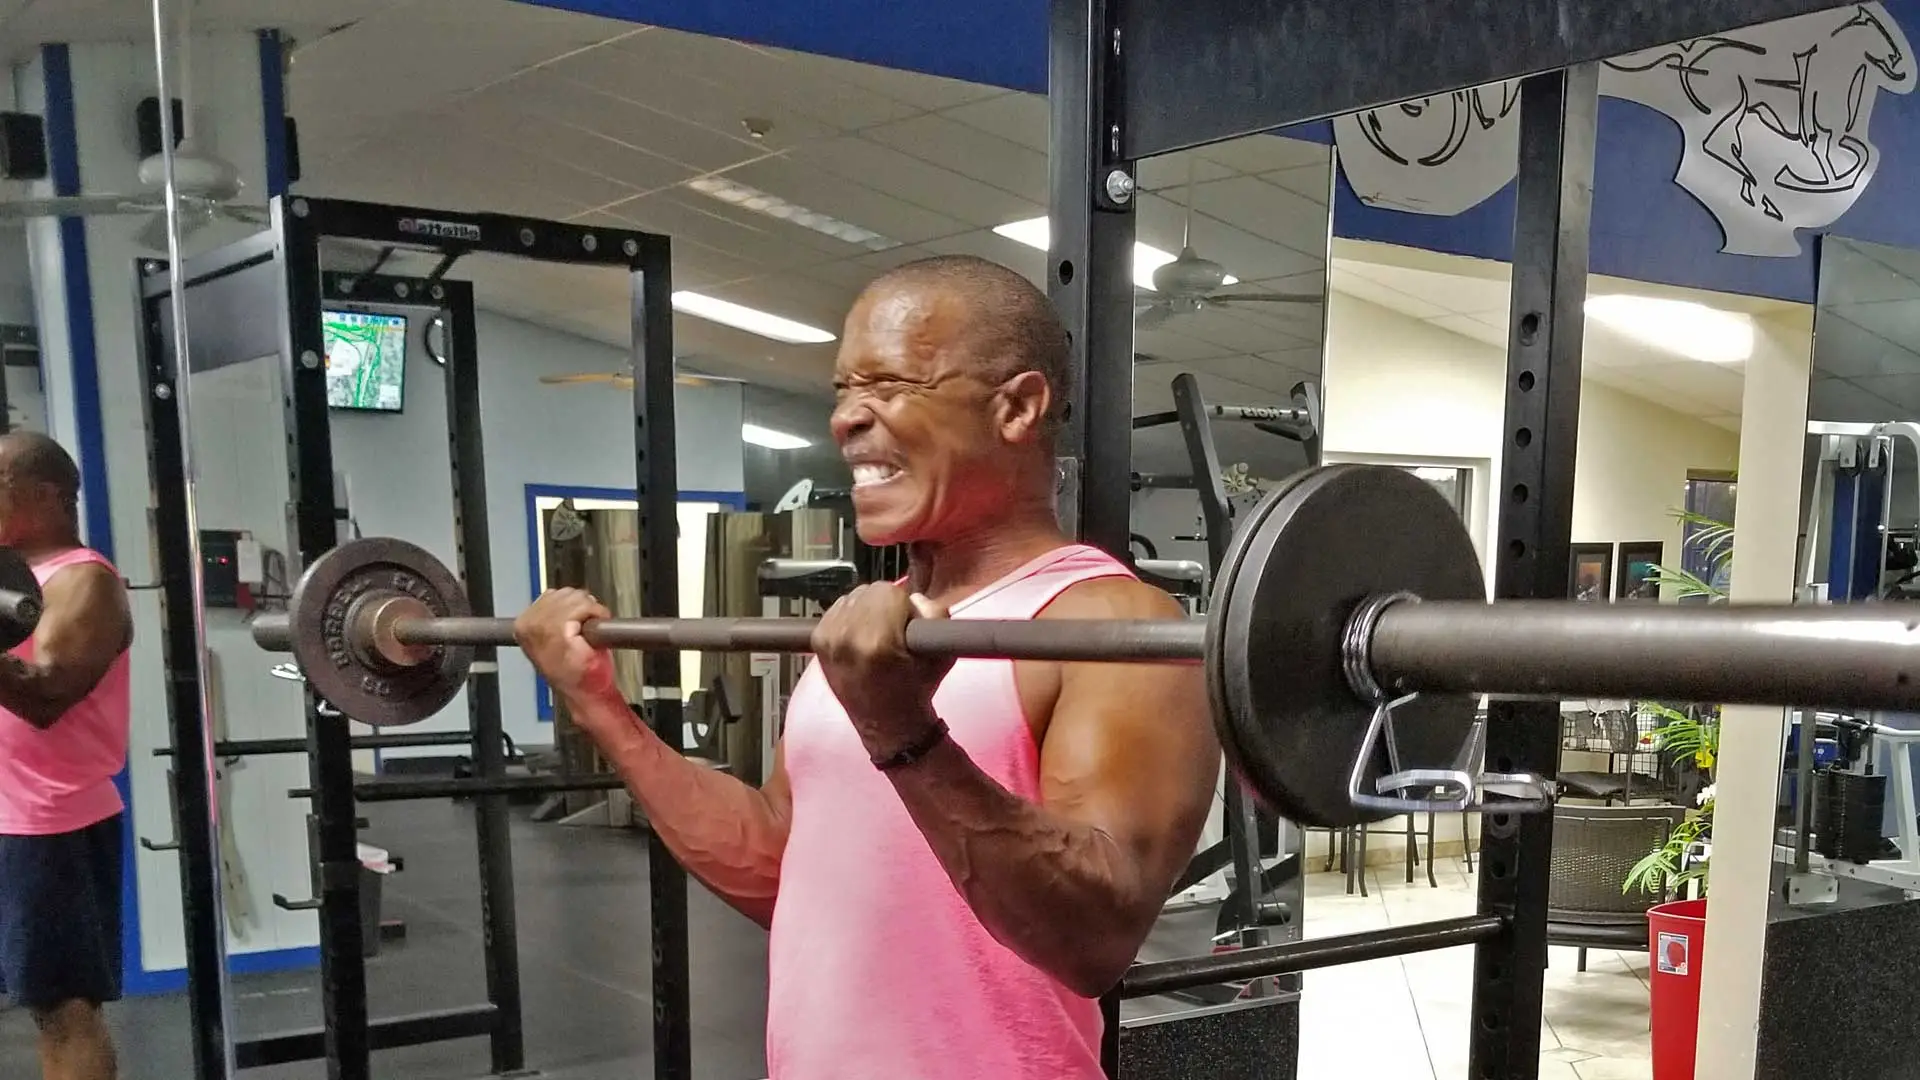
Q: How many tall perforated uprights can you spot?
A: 6